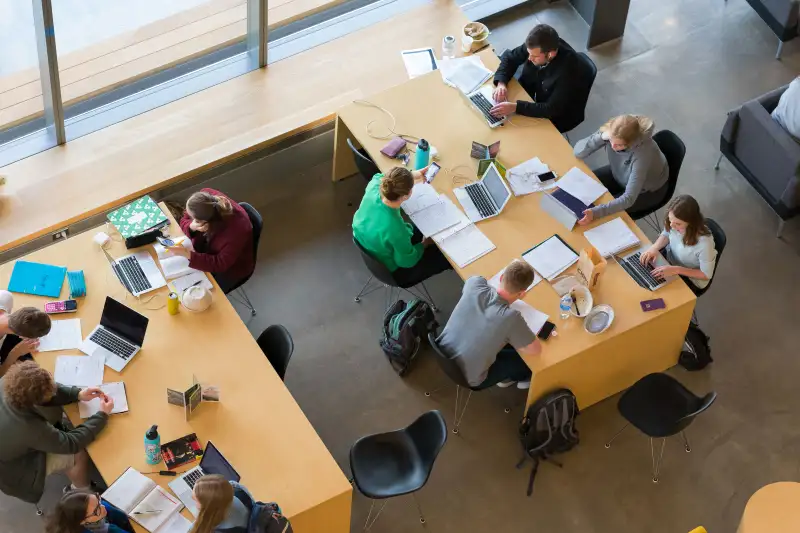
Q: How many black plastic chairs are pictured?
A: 10